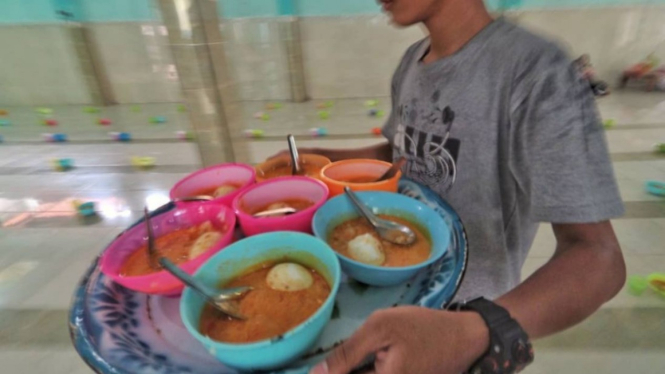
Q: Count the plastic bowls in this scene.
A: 7